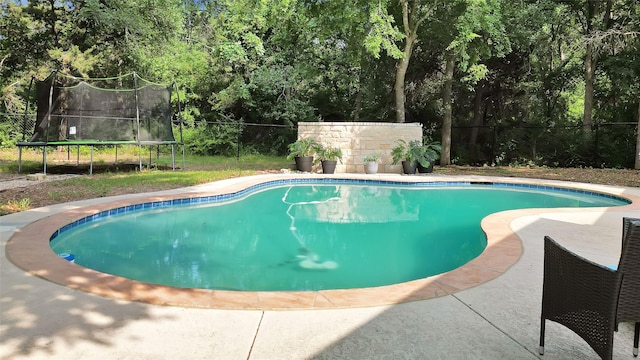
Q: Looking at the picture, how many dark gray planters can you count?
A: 4